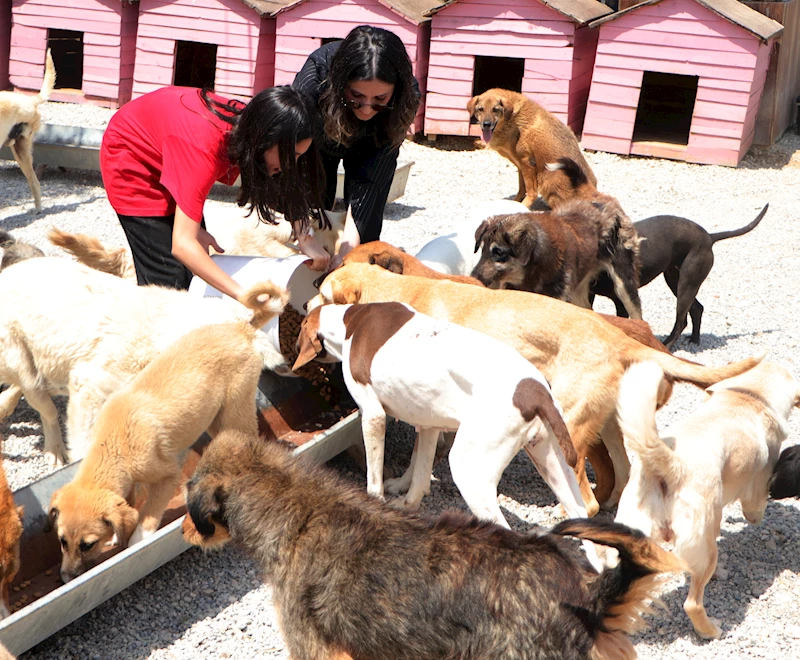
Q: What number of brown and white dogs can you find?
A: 1